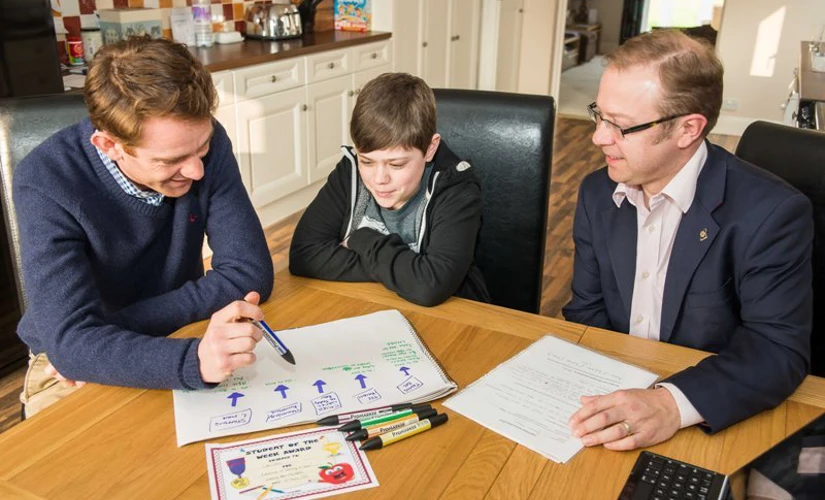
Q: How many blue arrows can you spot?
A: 5